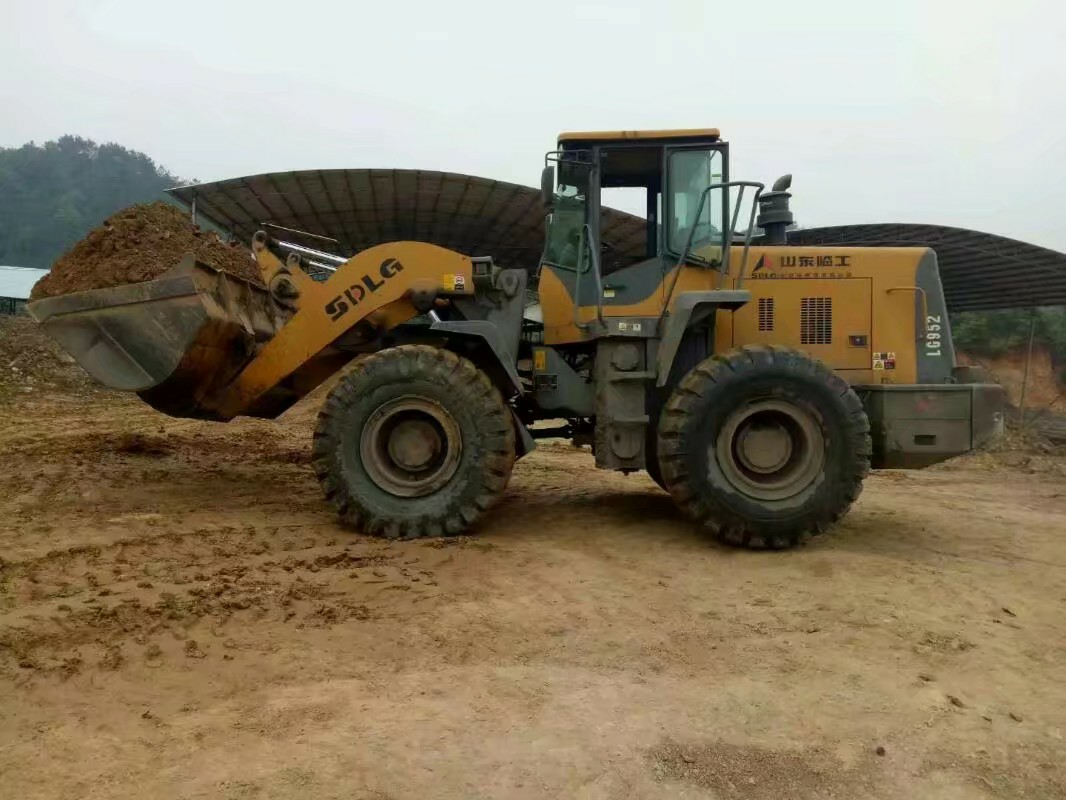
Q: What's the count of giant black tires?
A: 2